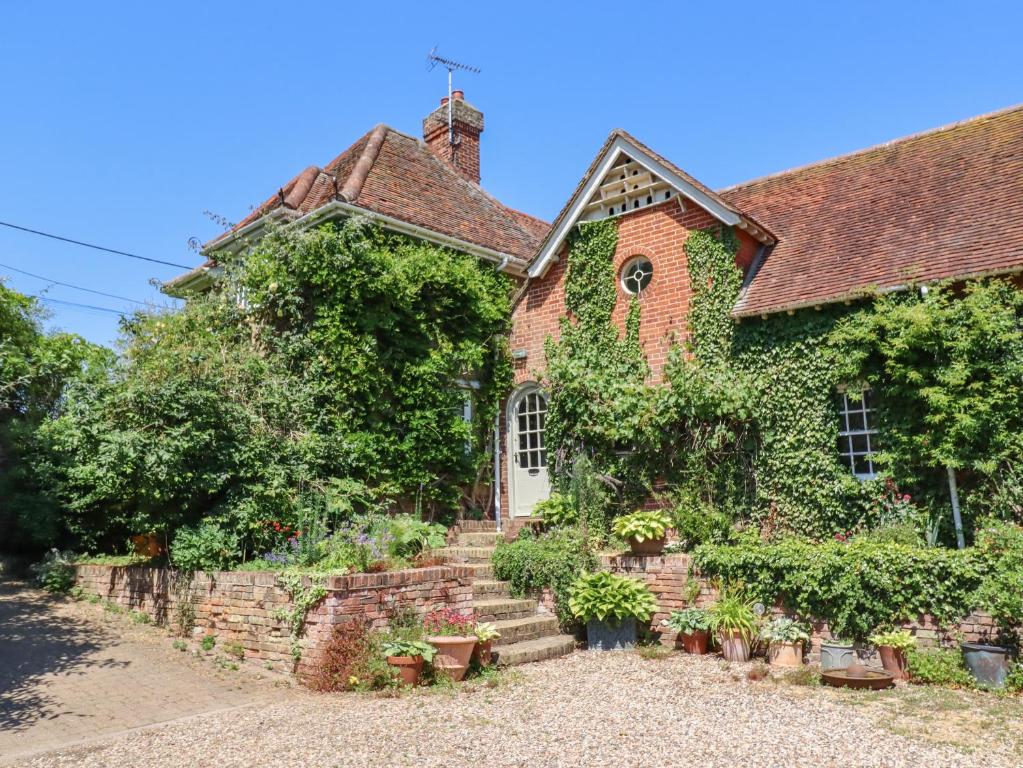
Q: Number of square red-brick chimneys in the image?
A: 1